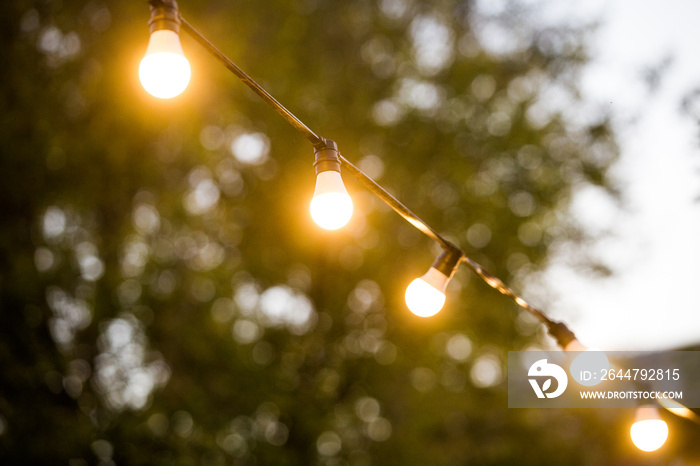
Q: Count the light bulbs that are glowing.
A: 5